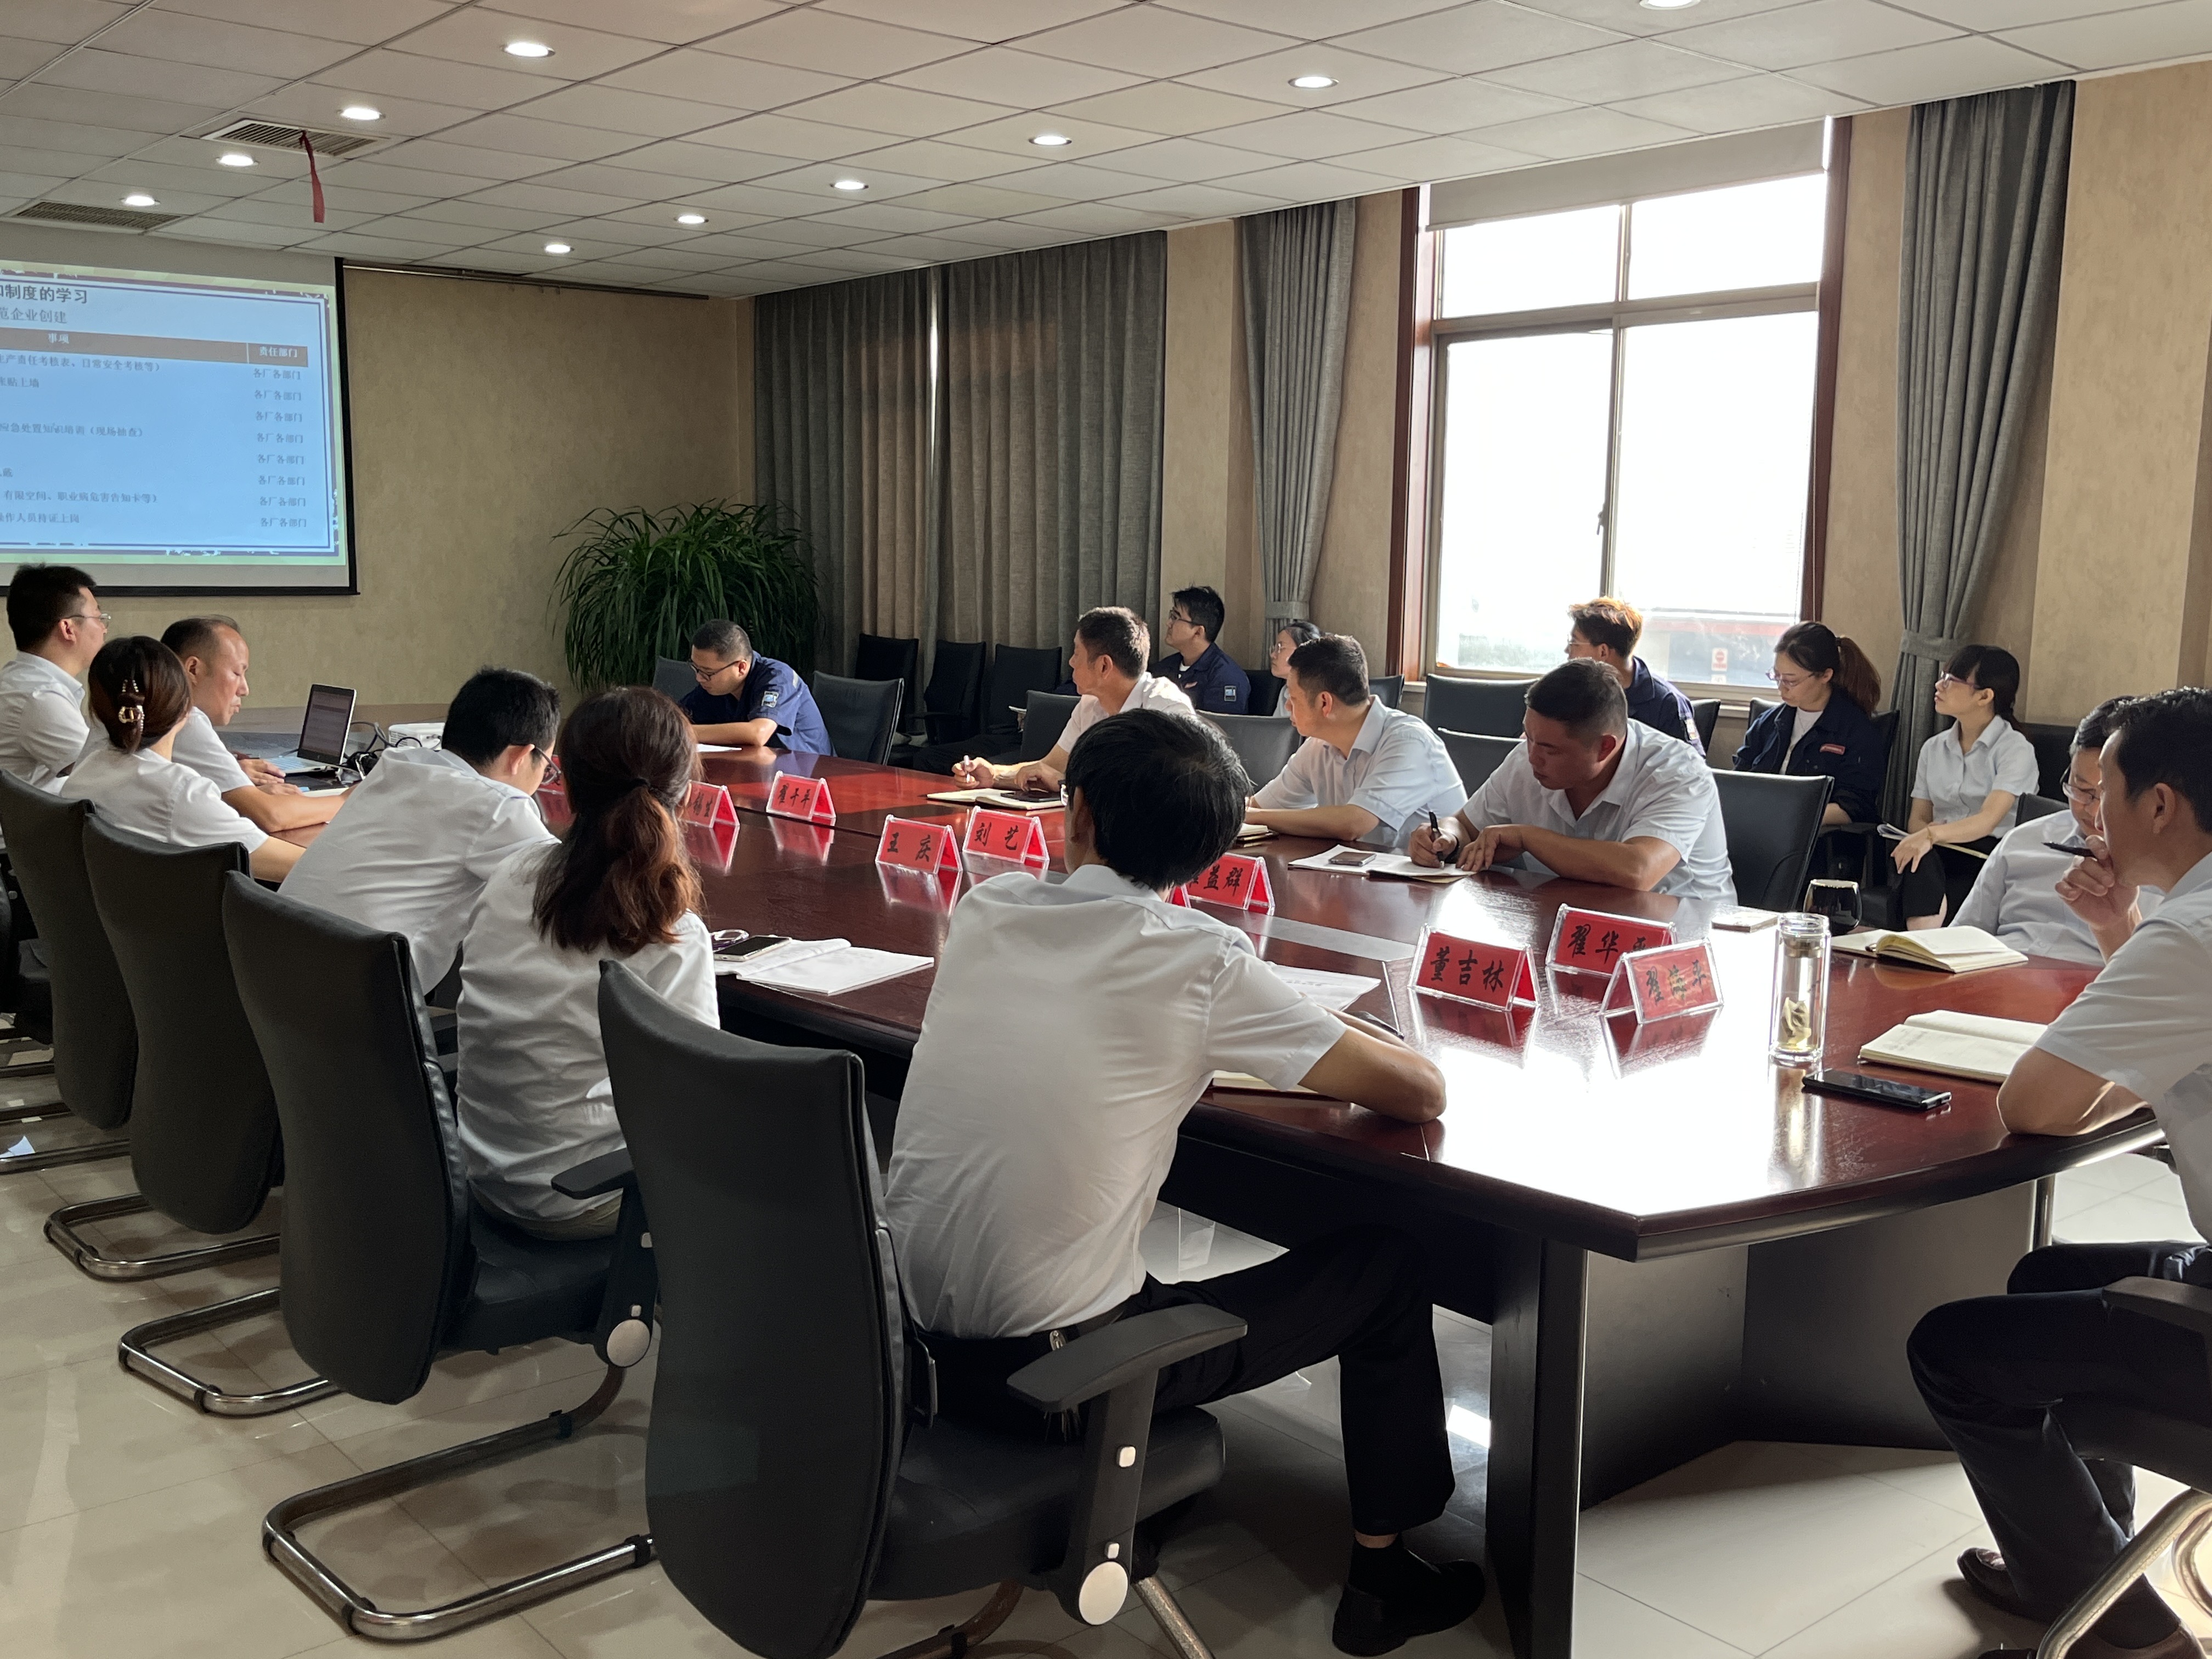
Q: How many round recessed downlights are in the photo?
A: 10